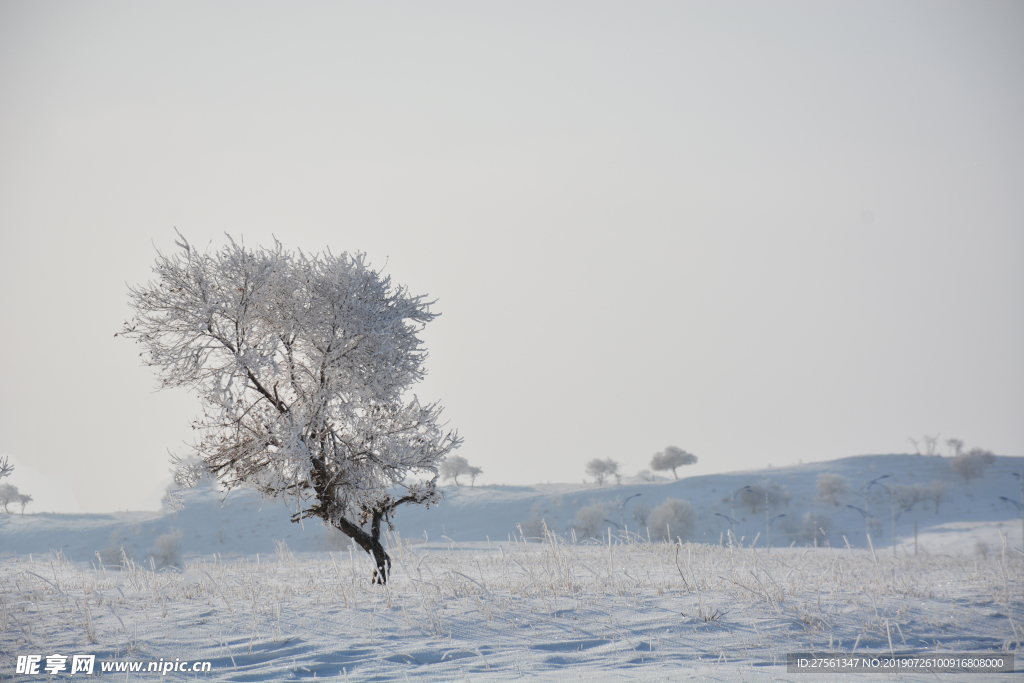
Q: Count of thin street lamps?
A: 6